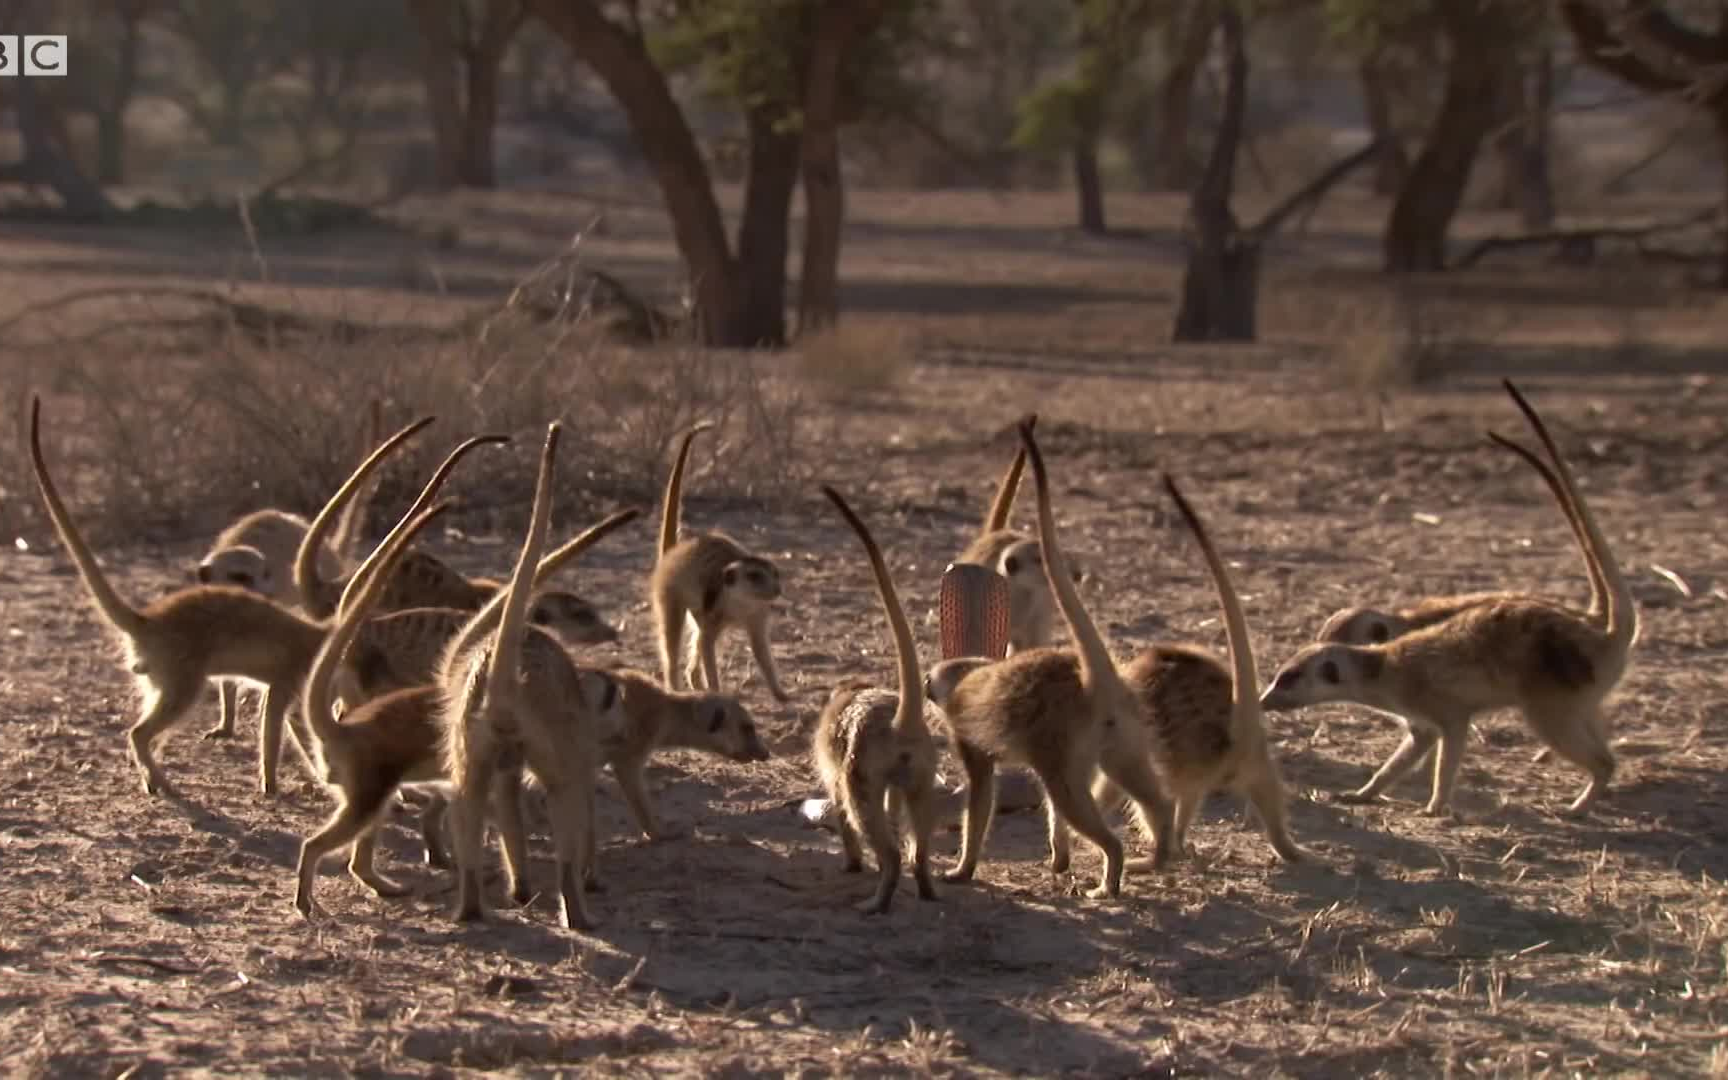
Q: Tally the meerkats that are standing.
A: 14